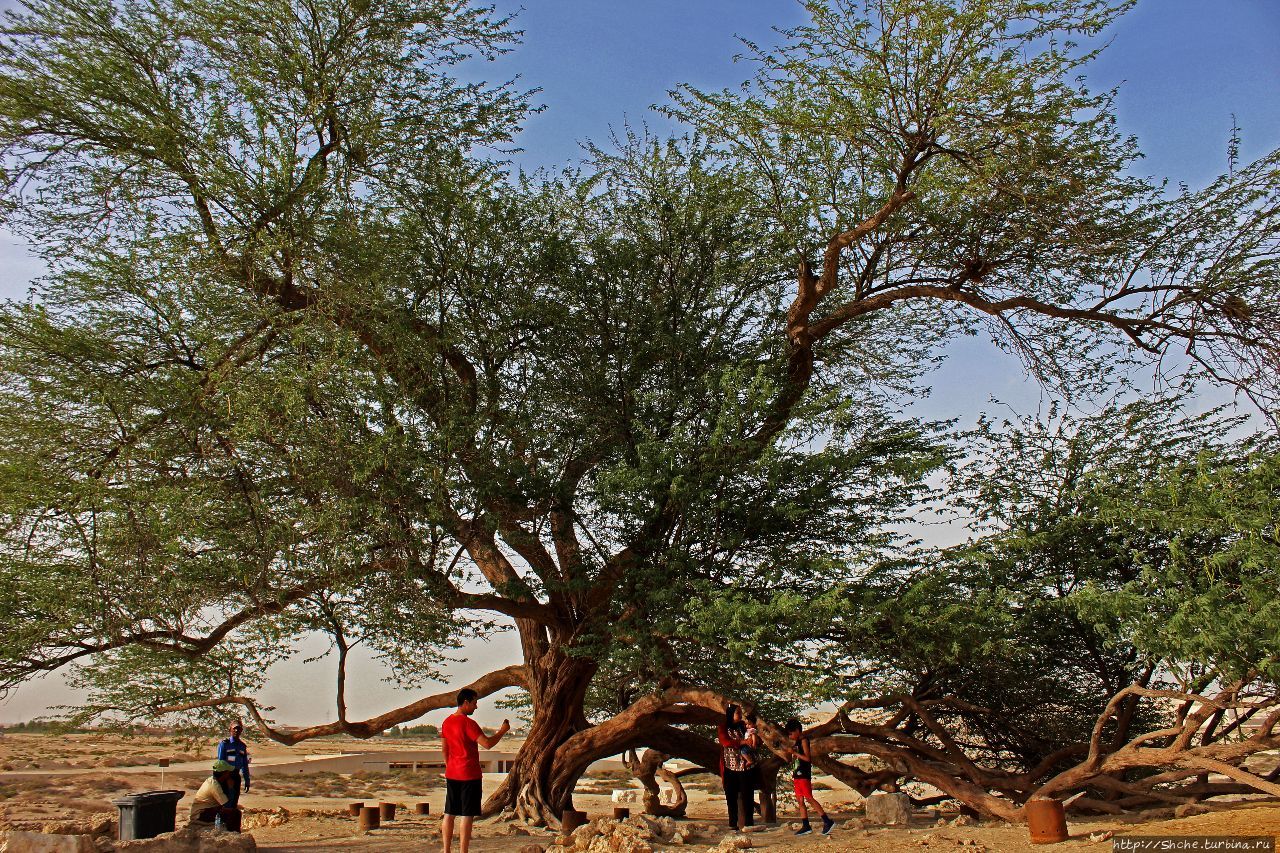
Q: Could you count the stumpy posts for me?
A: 7